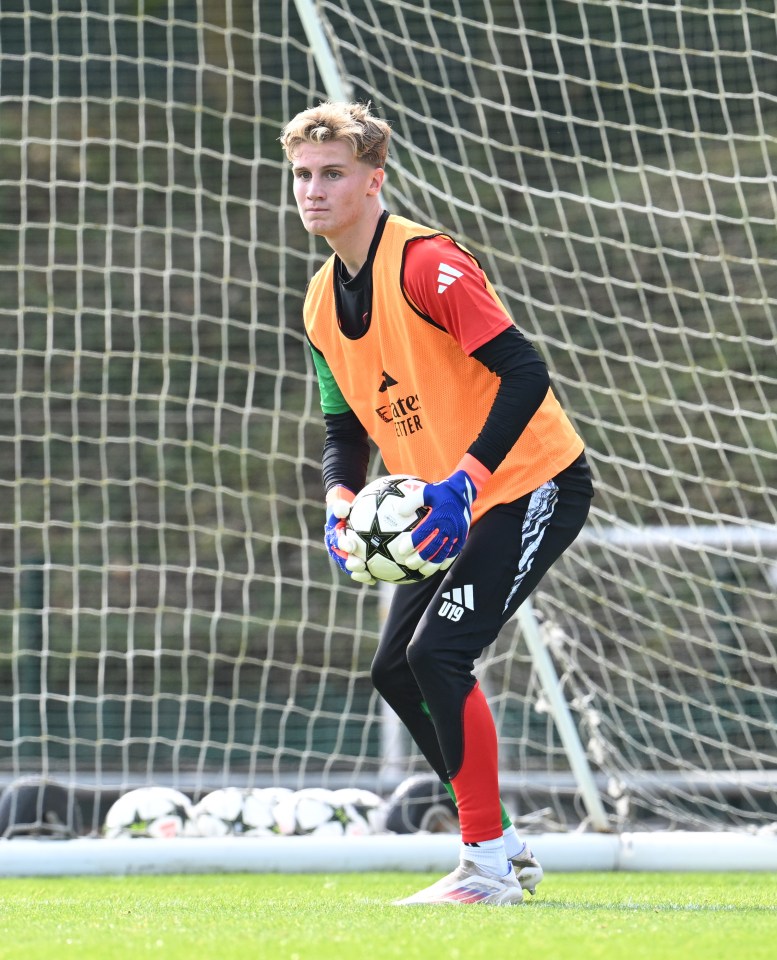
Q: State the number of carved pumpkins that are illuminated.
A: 0